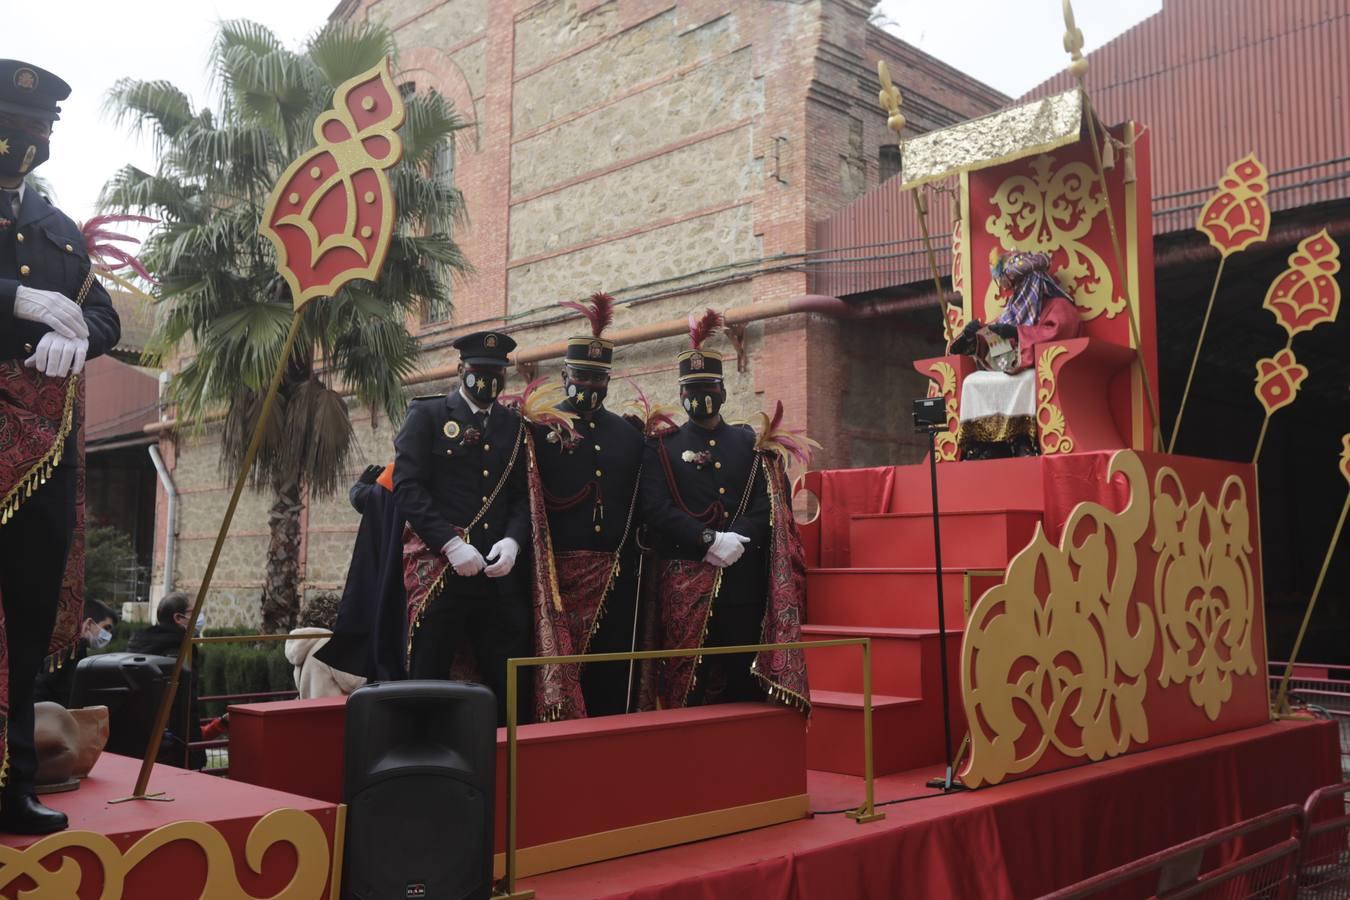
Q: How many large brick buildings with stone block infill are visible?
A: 1